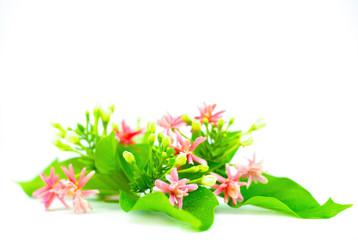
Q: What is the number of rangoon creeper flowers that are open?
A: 9